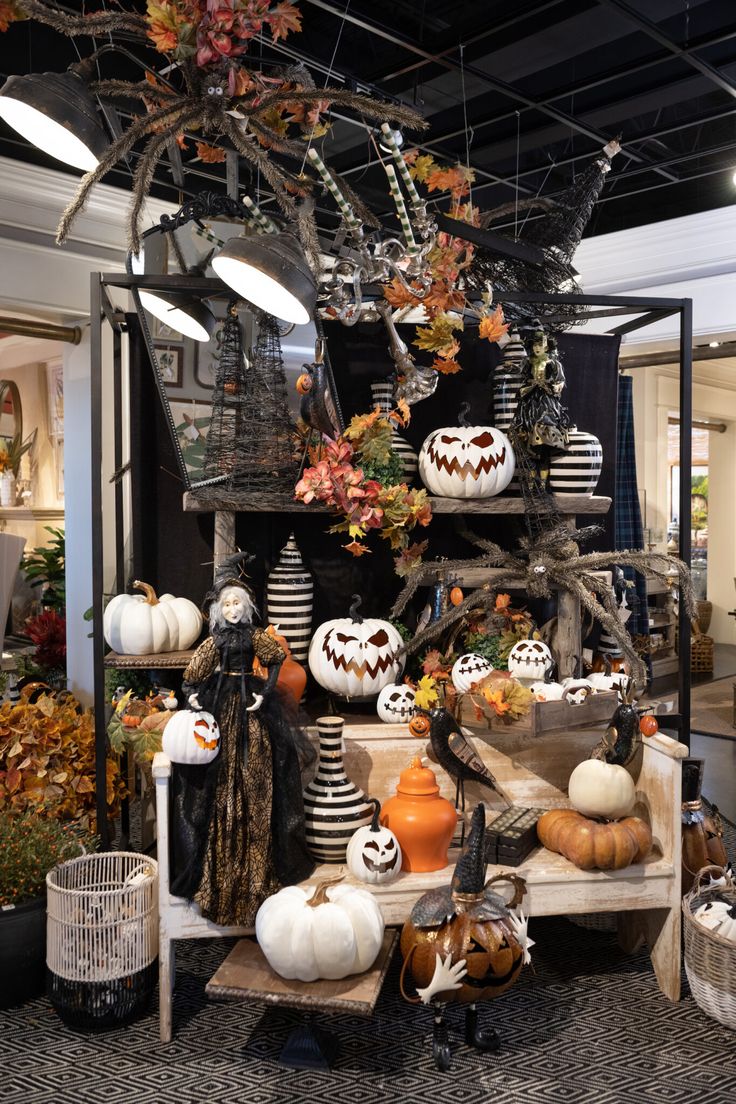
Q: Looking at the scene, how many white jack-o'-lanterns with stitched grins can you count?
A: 3